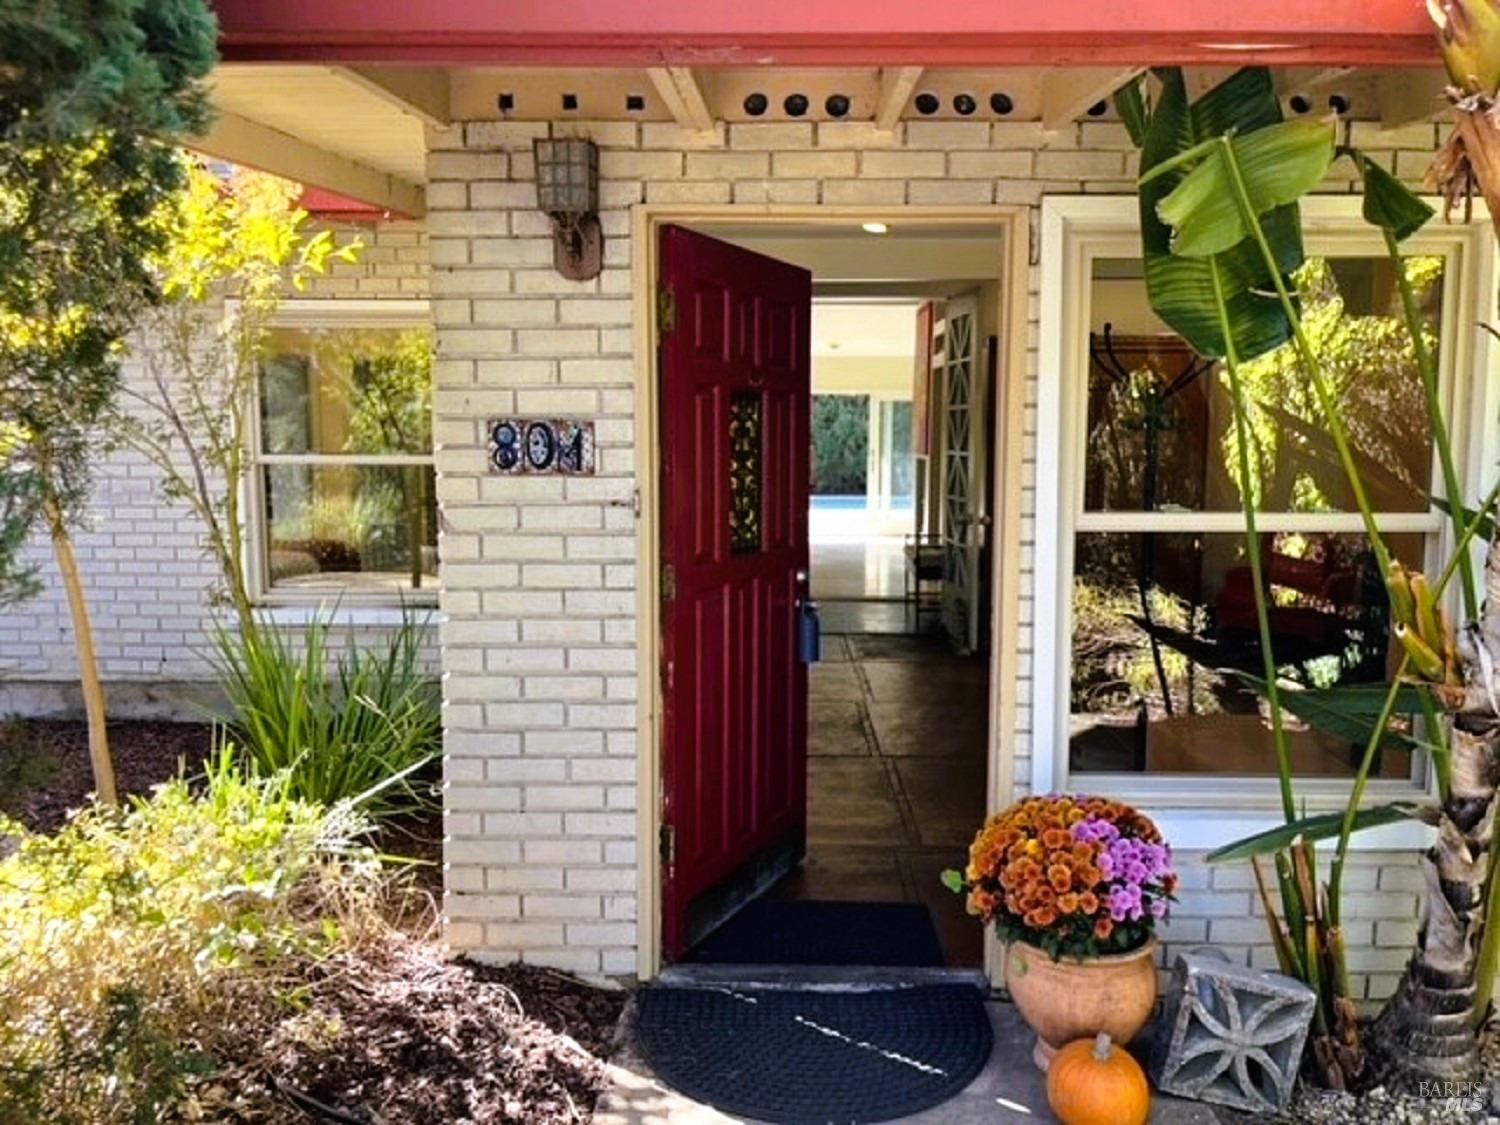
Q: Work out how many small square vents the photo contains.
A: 3